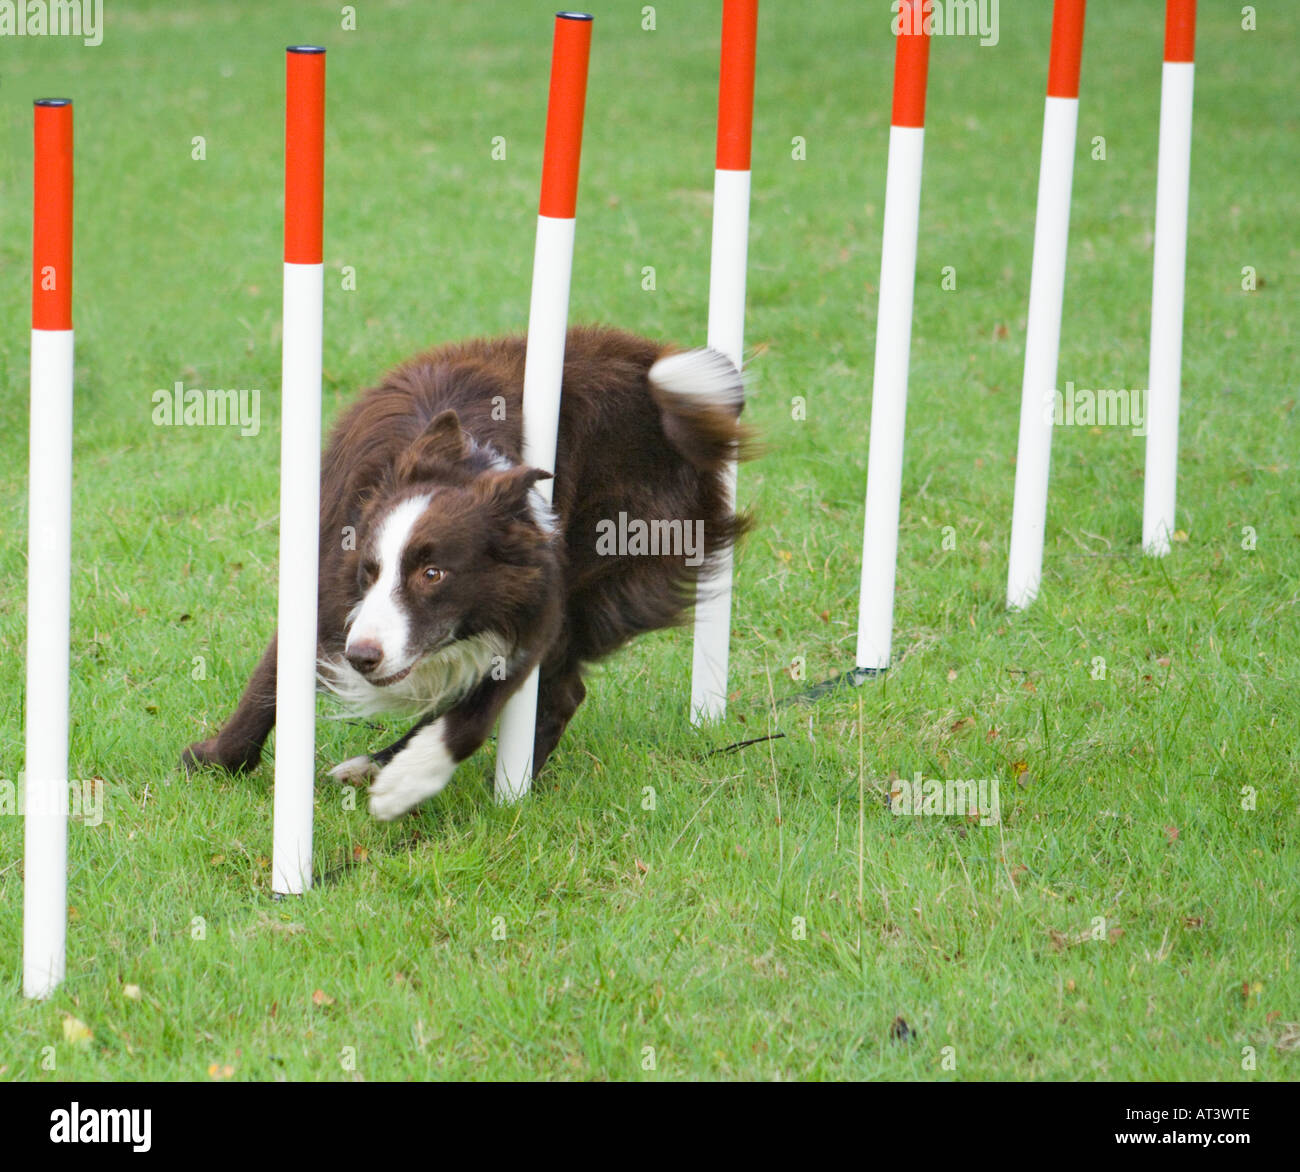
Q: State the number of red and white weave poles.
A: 7